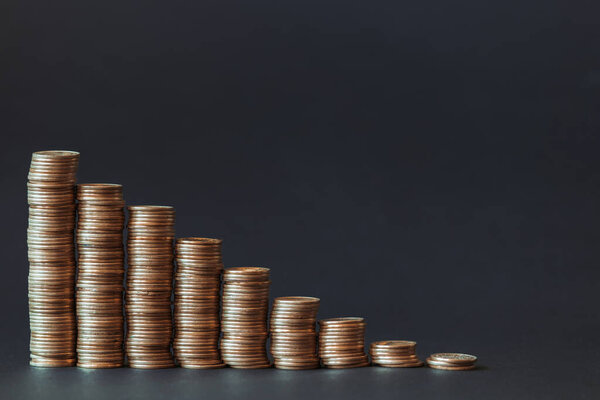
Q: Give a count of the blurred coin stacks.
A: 0